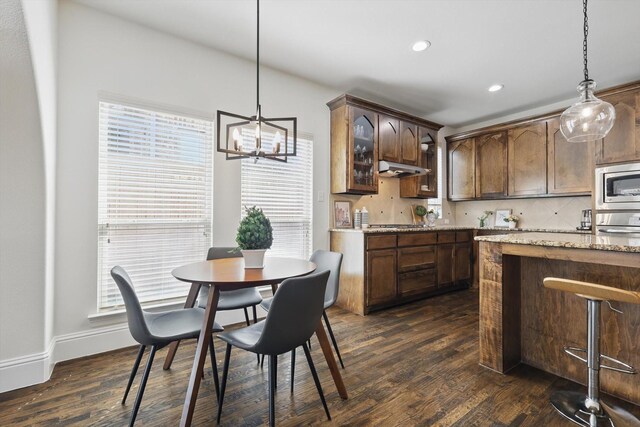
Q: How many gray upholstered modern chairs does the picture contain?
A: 4